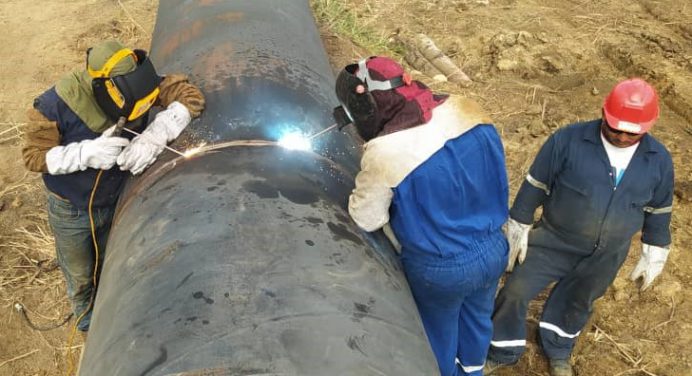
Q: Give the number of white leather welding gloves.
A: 4